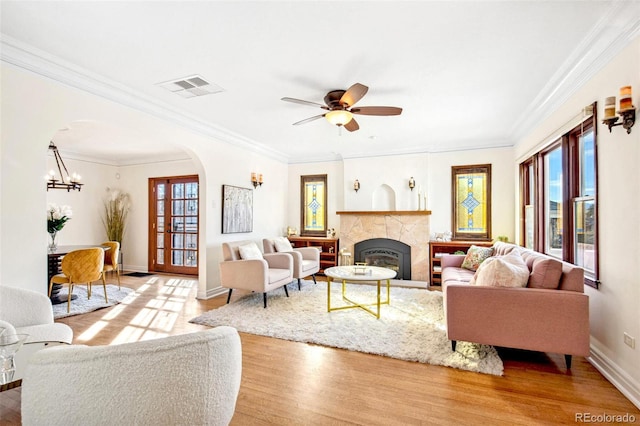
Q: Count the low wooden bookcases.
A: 2